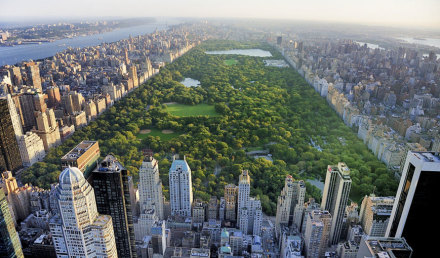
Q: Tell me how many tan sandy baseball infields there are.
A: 2